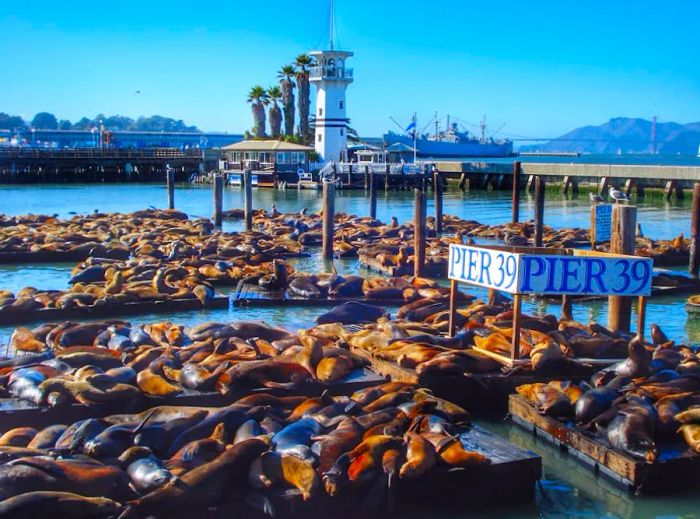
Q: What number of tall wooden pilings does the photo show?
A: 11